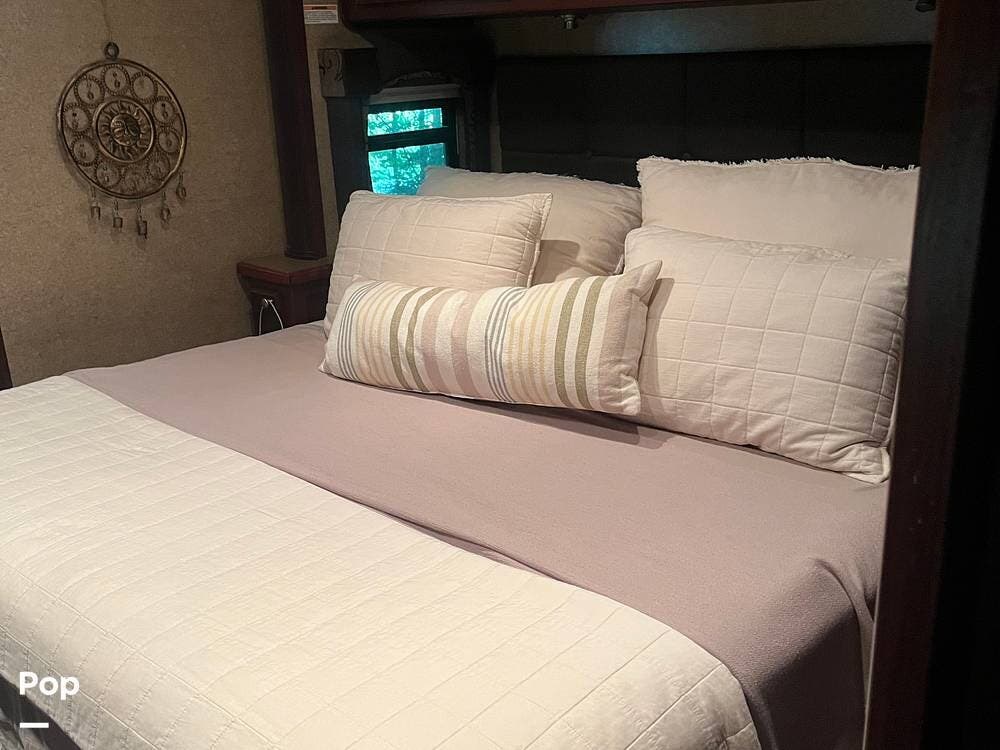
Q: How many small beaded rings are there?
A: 10